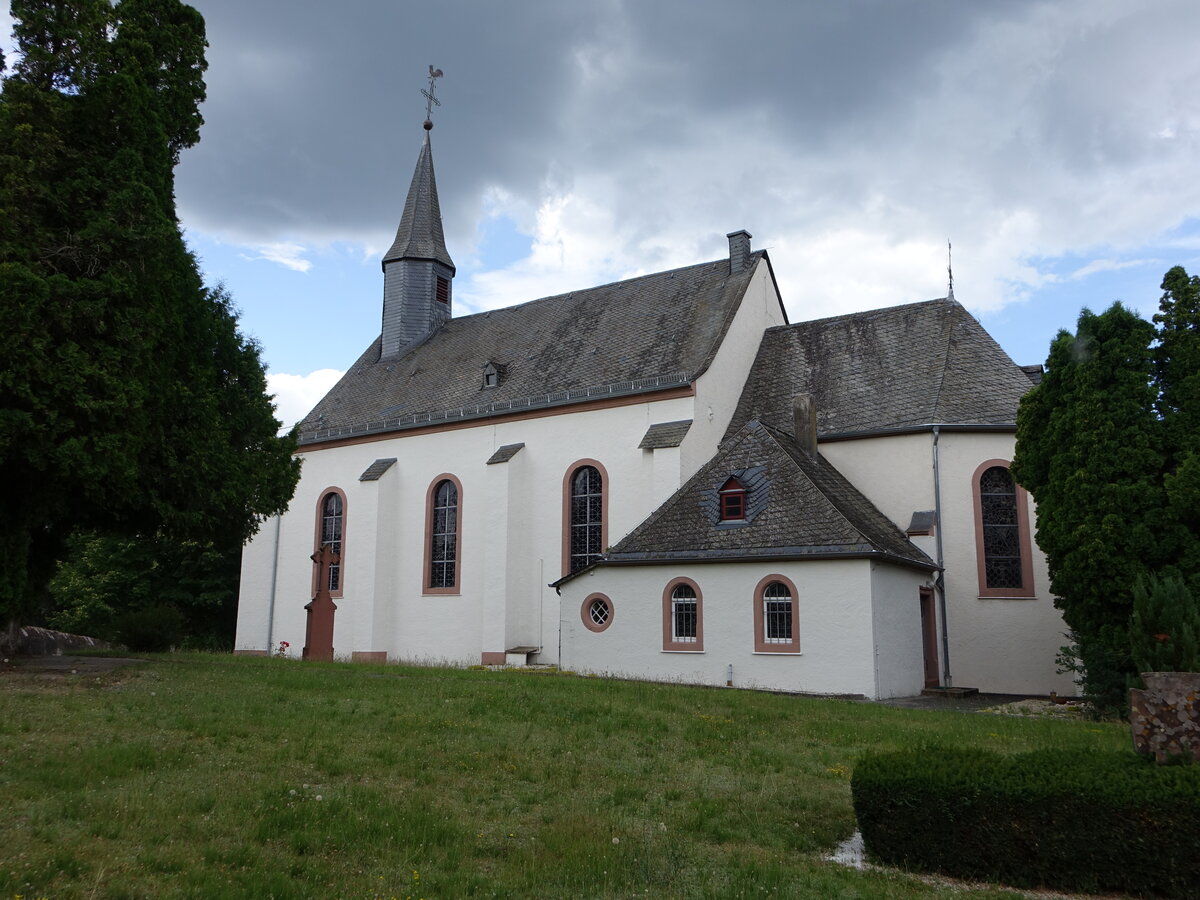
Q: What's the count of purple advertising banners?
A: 0